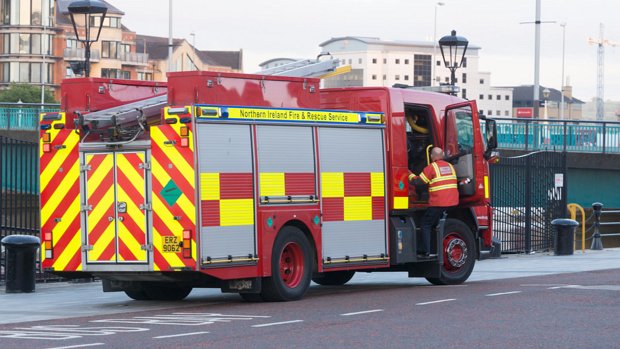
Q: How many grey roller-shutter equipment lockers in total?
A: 3